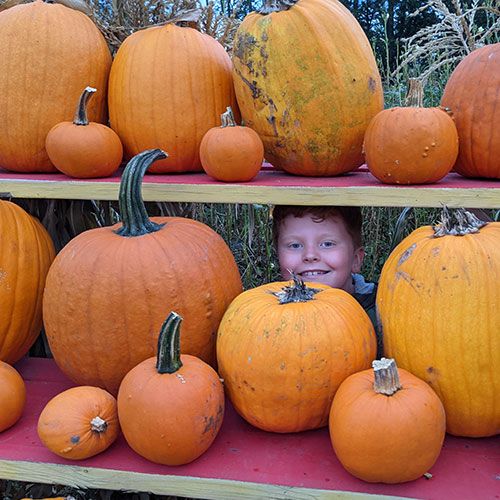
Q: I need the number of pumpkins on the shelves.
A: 15